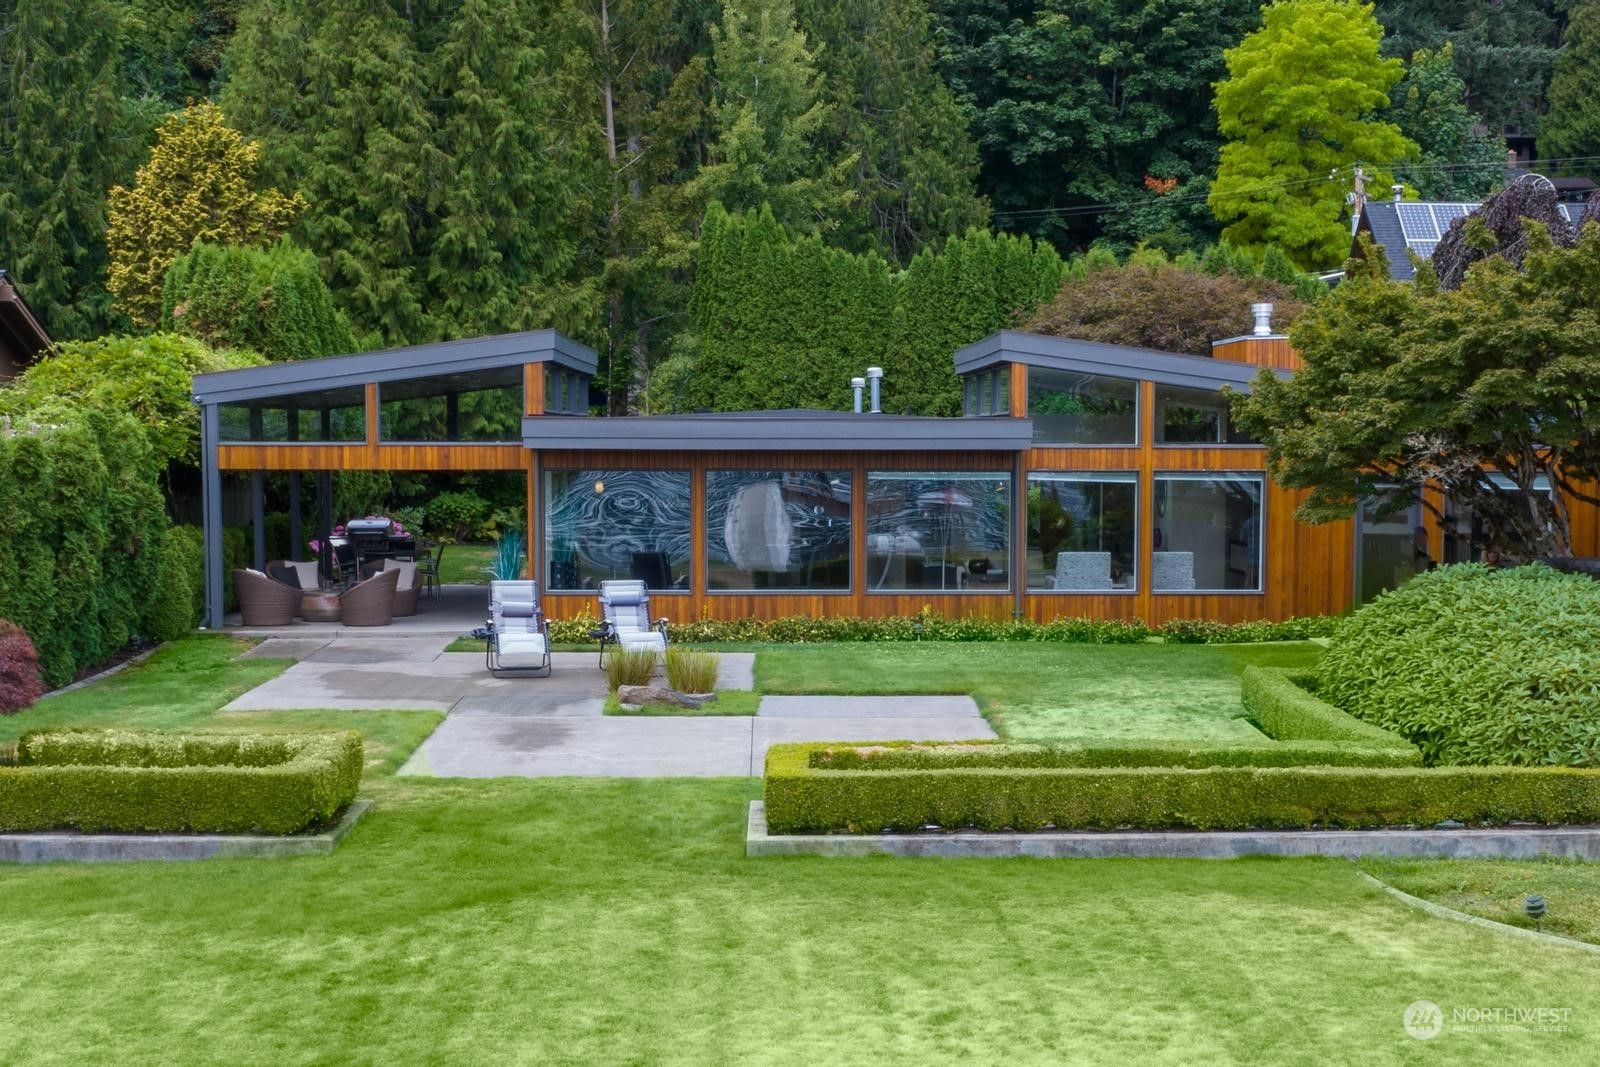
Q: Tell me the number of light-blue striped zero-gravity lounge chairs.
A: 2